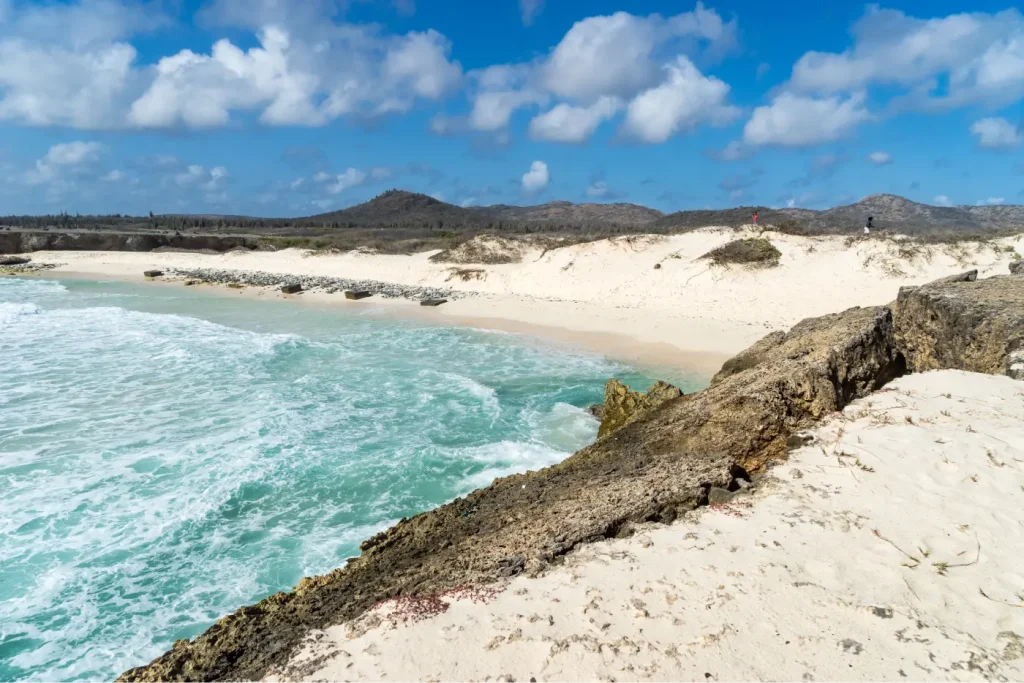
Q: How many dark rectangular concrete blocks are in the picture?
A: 4